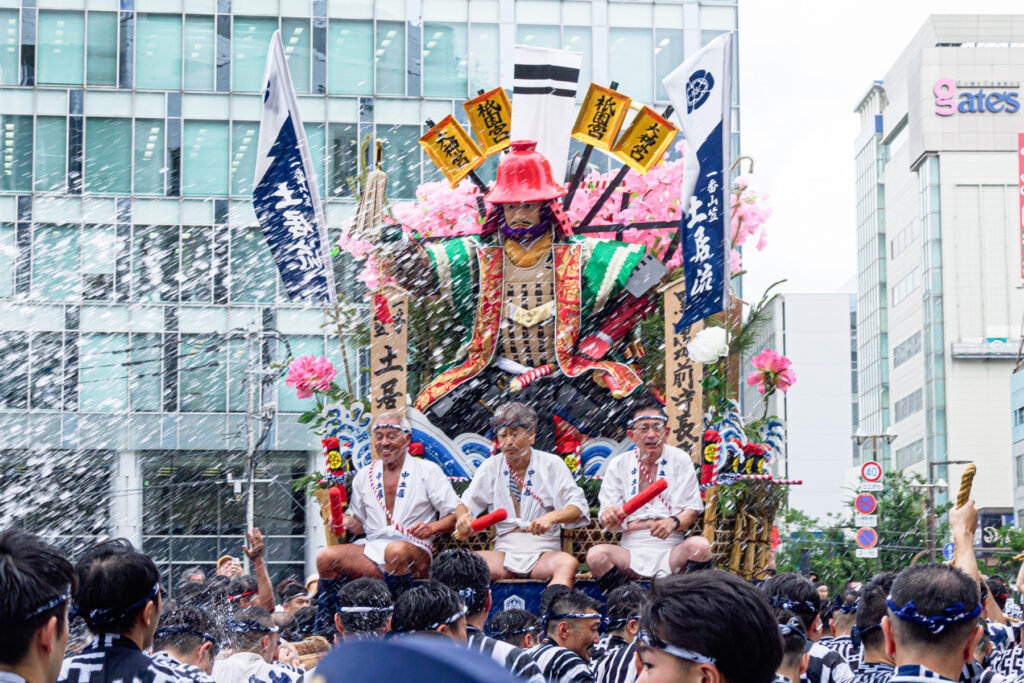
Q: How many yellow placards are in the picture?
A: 4